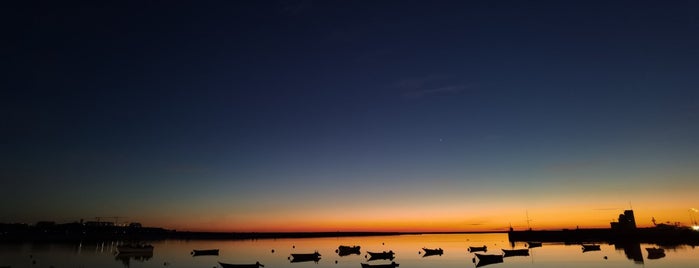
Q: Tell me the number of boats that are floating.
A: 14